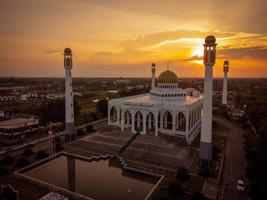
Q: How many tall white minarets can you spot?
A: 4